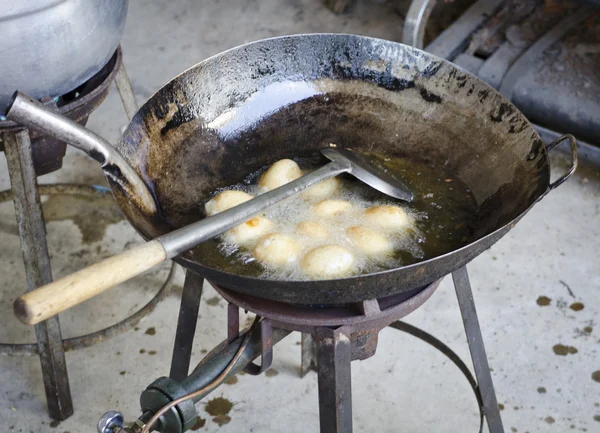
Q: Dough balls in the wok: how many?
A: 10